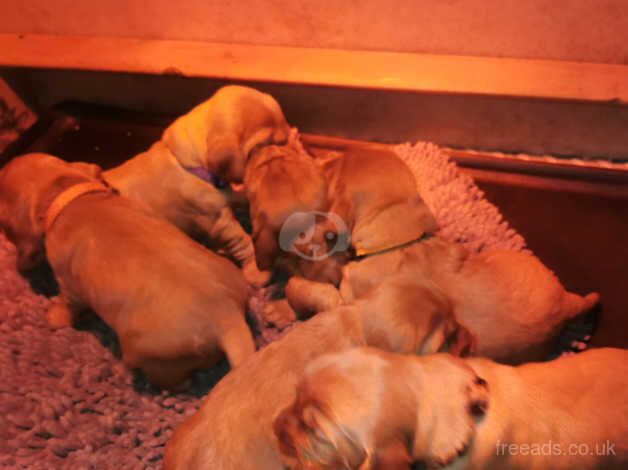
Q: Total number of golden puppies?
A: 6